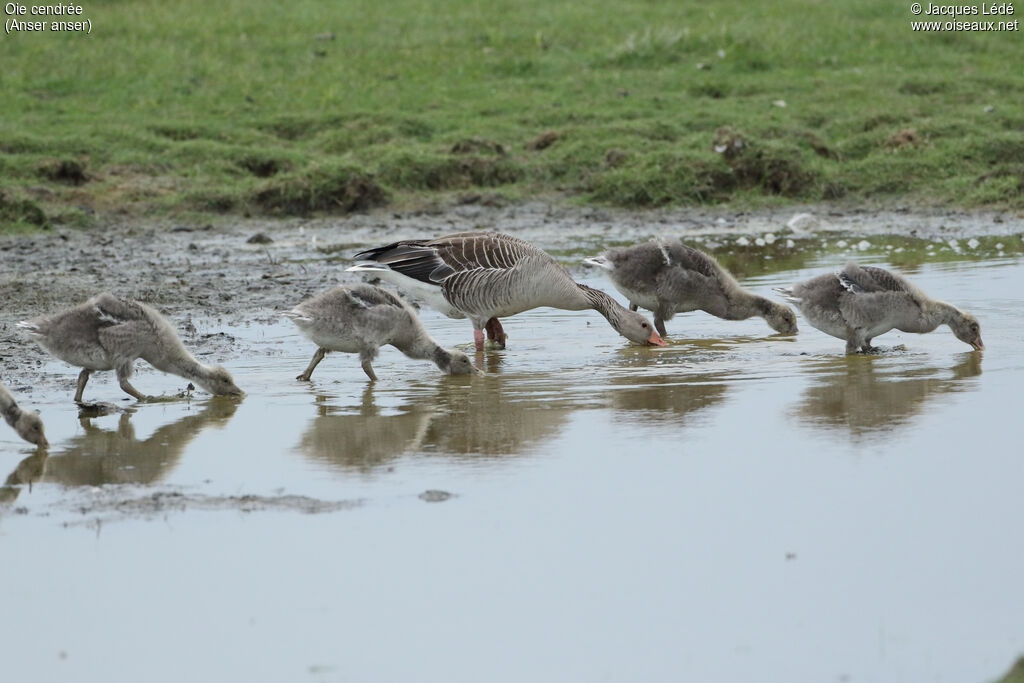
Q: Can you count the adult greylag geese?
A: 1